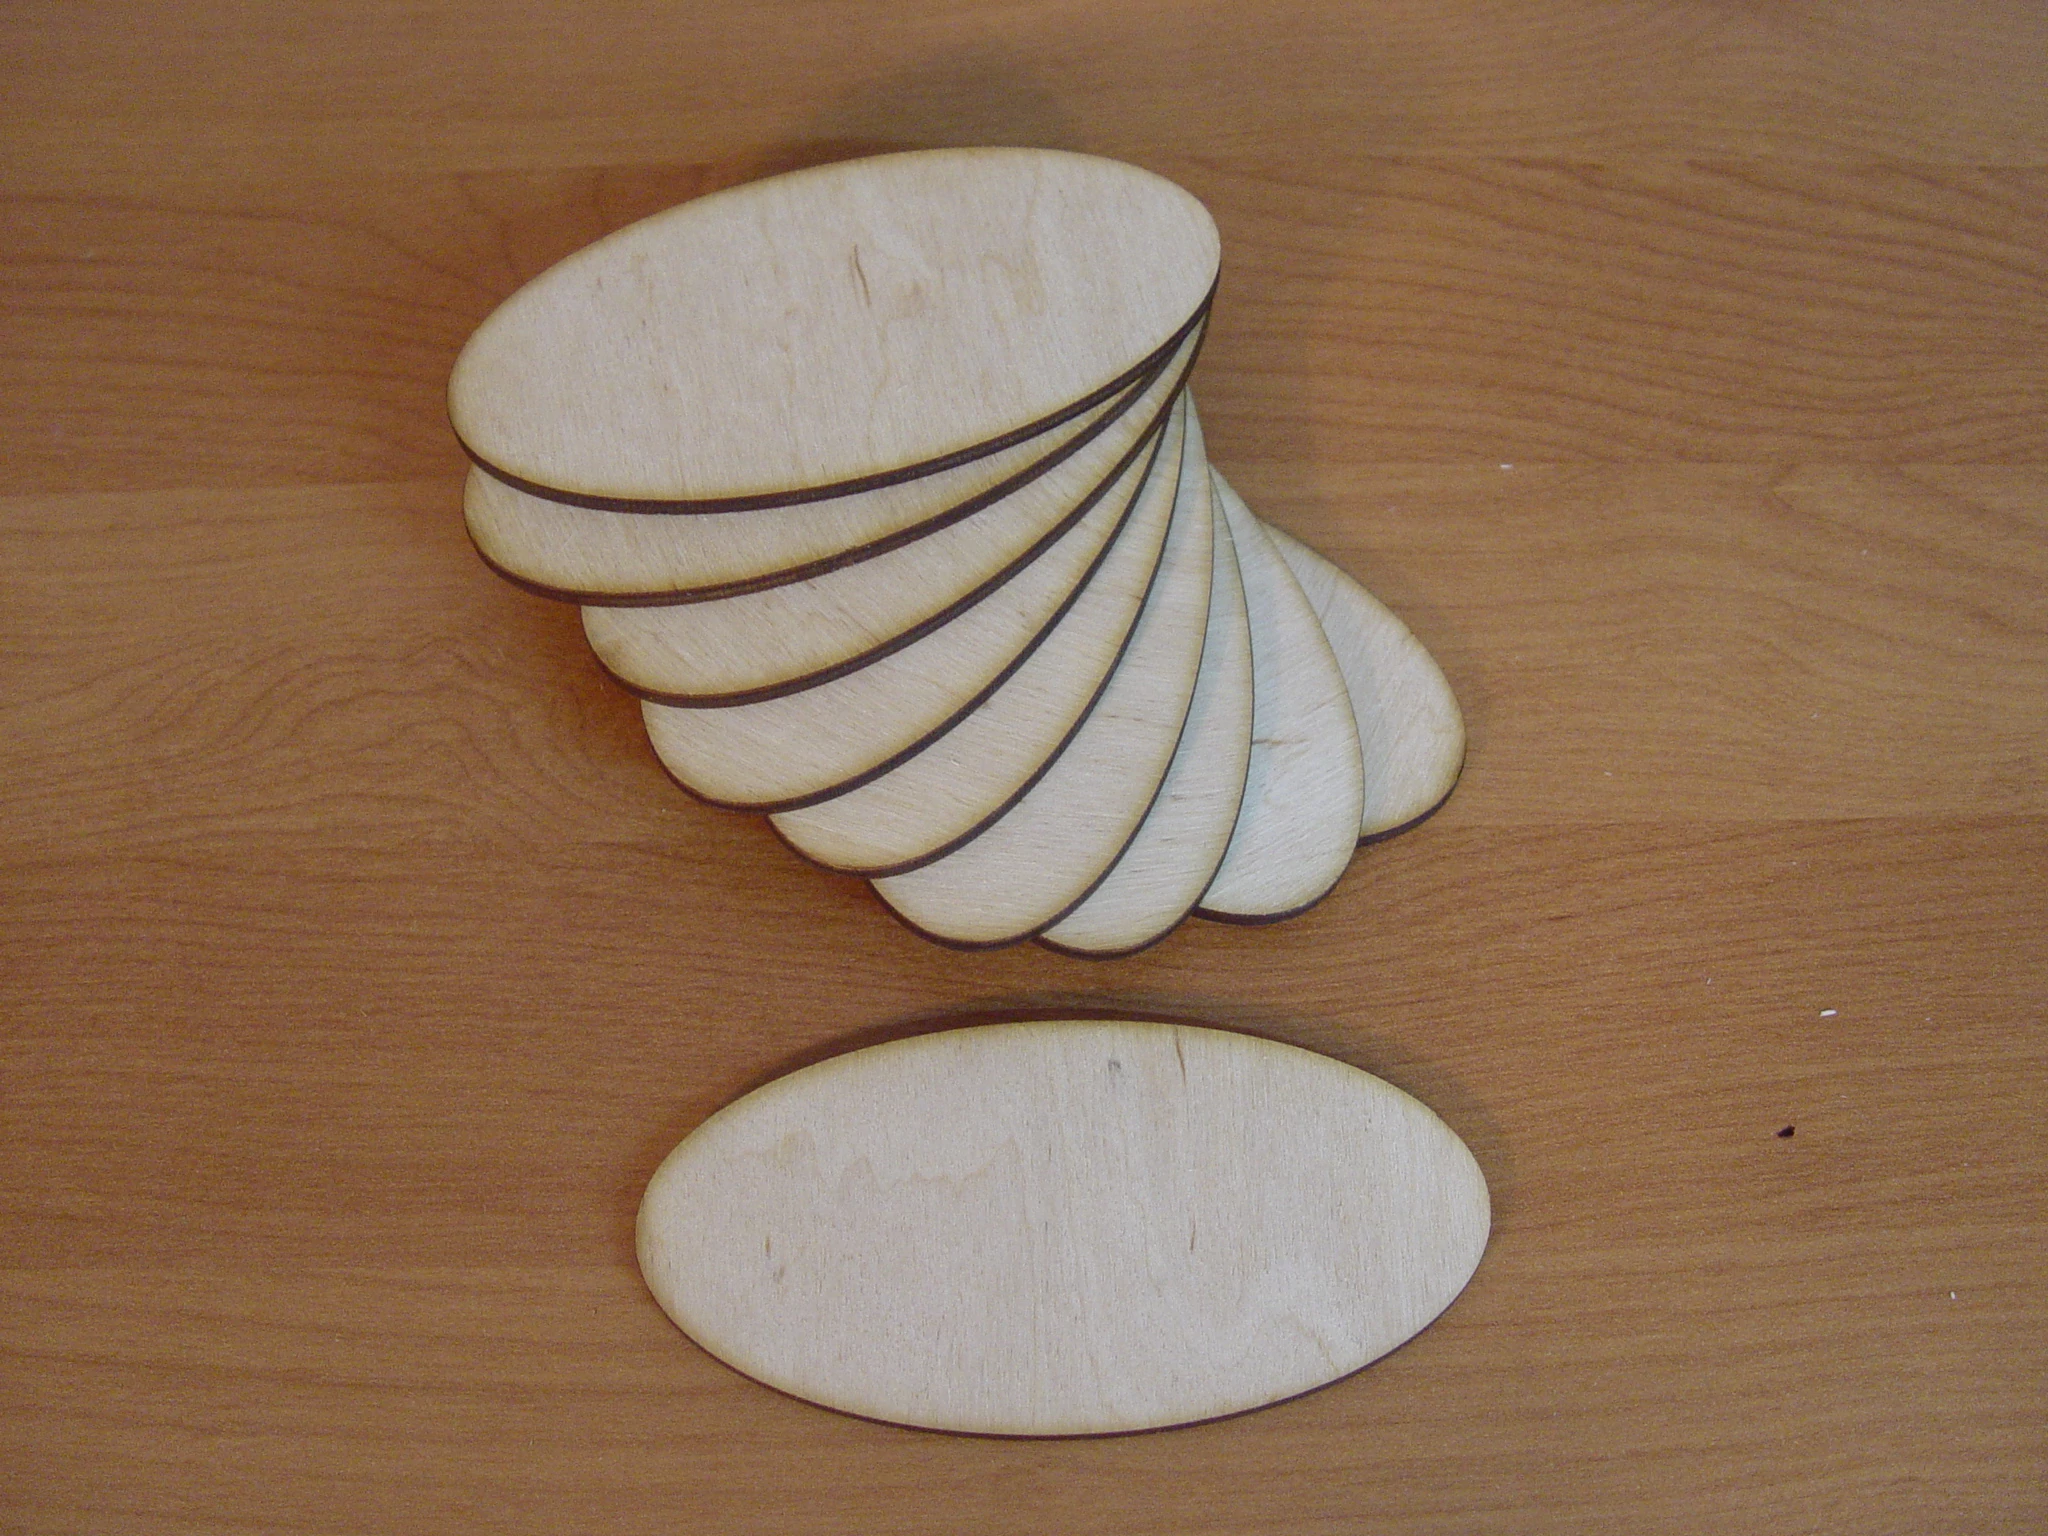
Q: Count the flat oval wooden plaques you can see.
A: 10